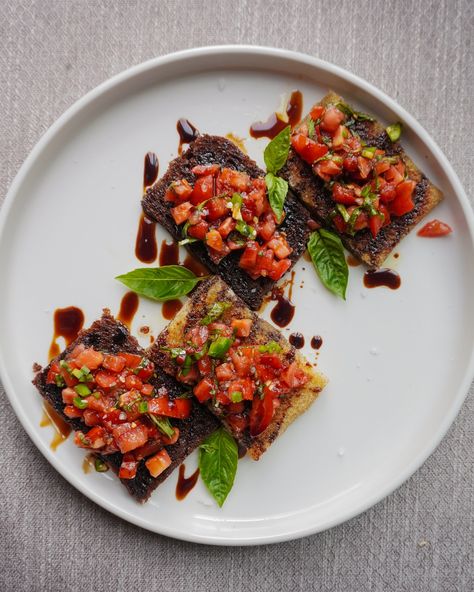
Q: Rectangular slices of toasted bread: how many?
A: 4